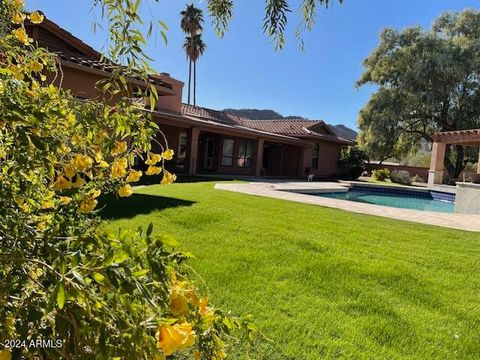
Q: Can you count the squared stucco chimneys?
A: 1